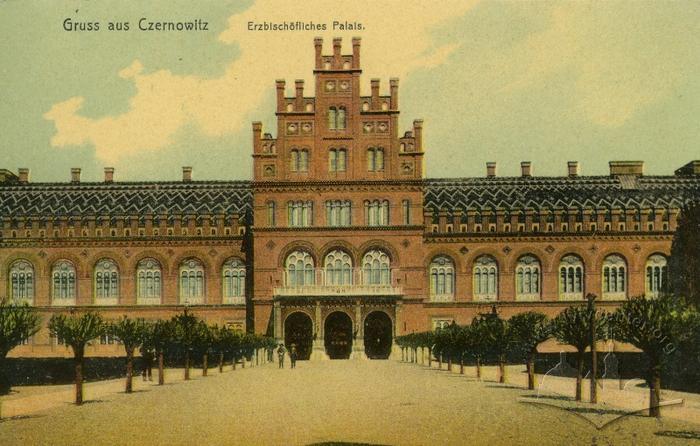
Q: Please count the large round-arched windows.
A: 15